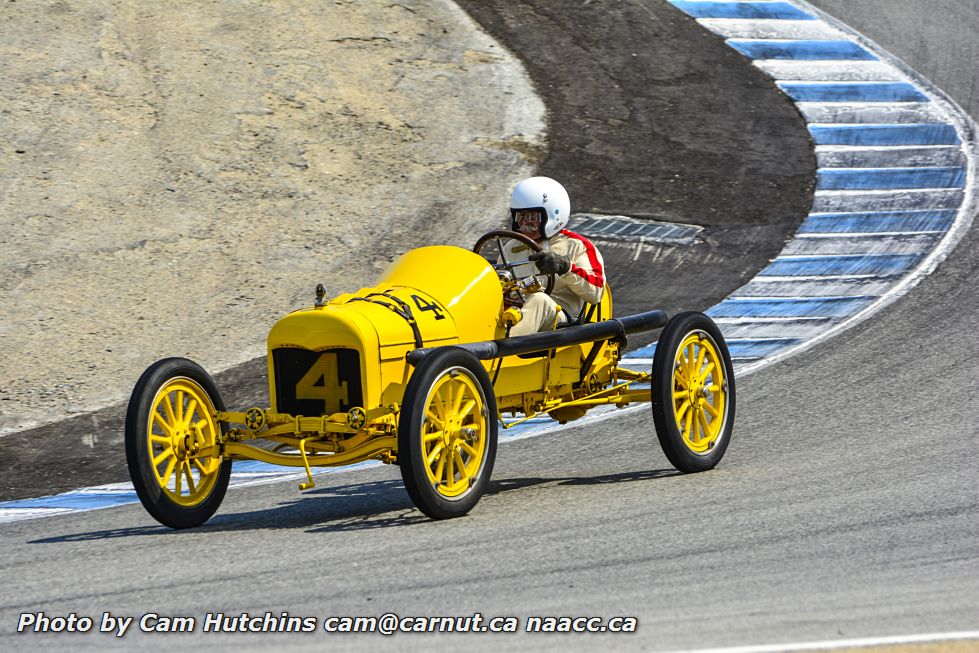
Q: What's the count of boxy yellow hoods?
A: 1